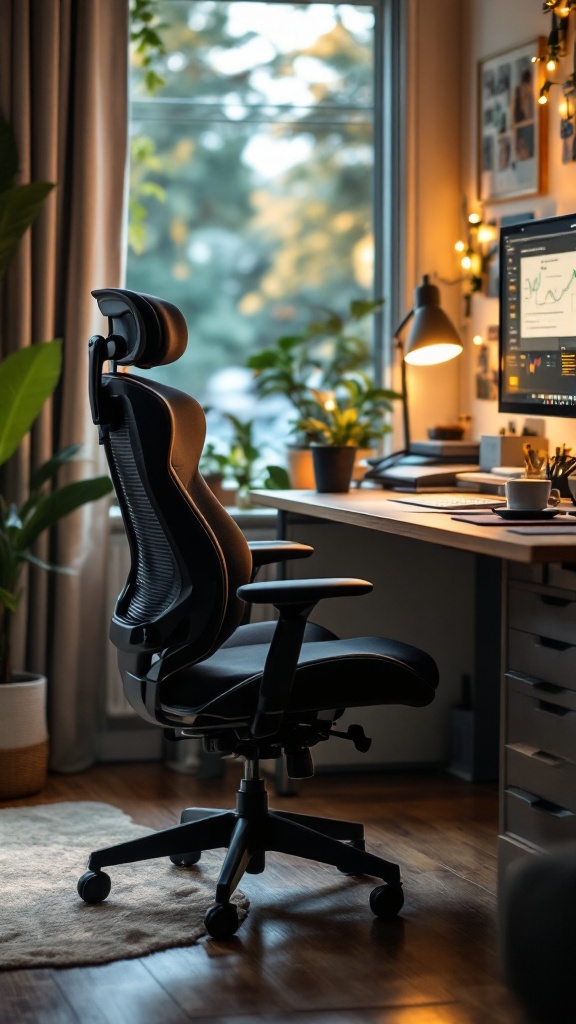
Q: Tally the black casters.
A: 5